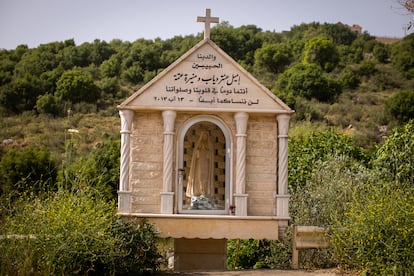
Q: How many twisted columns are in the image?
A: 4